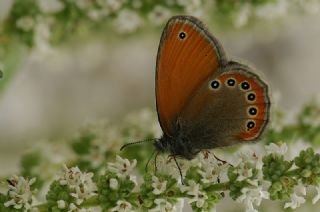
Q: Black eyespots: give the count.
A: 7